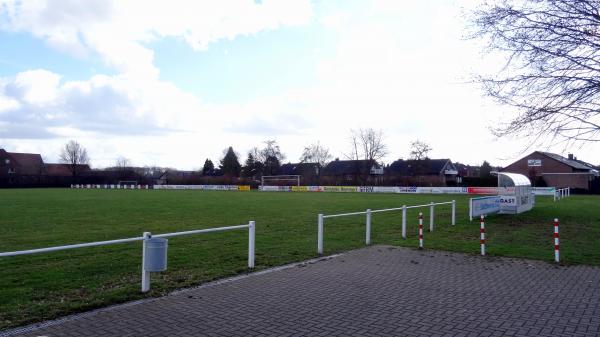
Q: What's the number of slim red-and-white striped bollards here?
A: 3